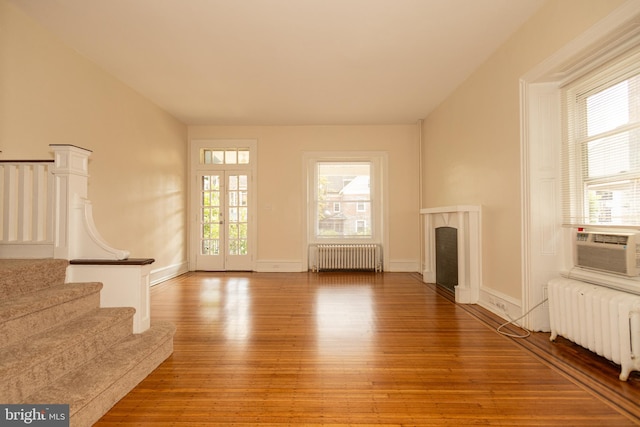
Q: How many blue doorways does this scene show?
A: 0